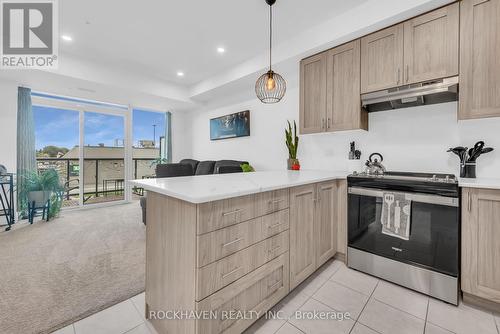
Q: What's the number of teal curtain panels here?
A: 2